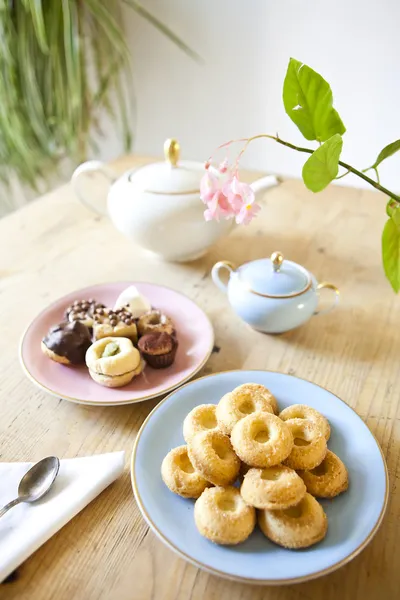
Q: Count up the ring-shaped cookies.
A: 12